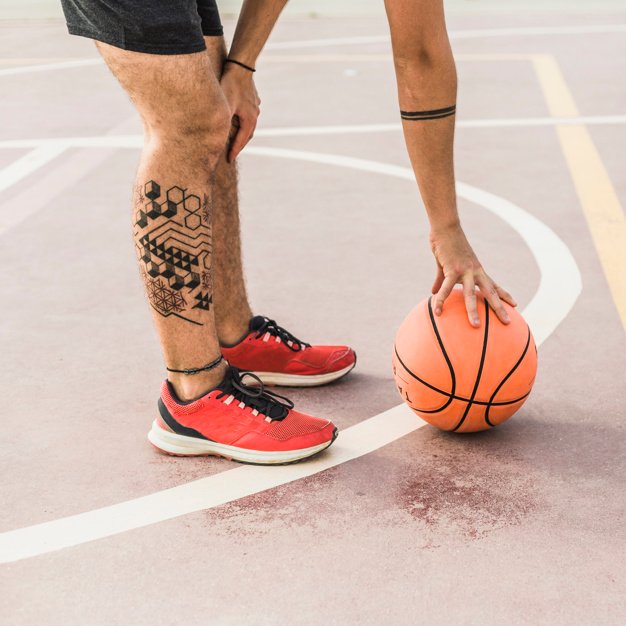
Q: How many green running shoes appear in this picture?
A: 0